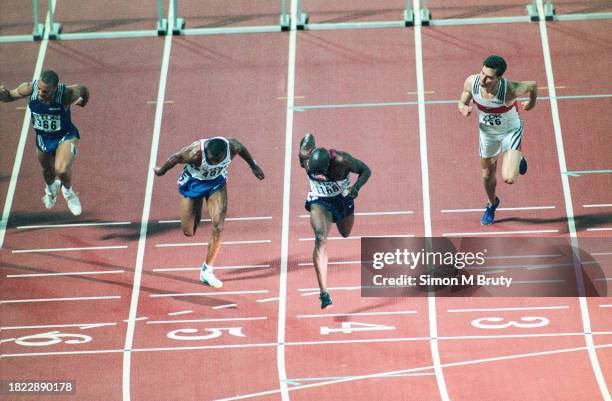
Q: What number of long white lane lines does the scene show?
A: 5